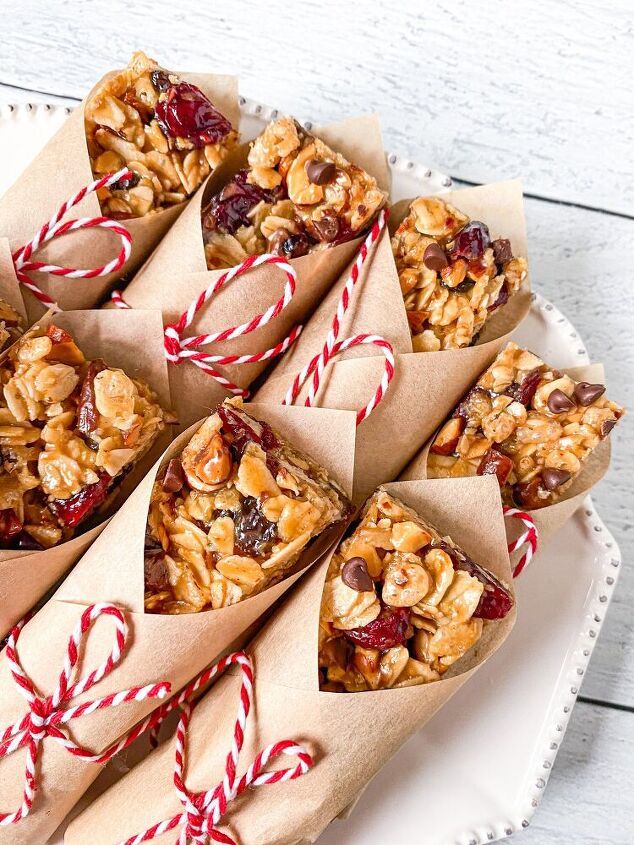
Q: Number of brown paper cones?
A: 8